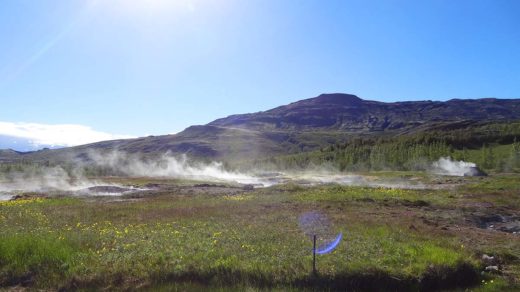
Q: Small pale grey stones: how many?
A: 2